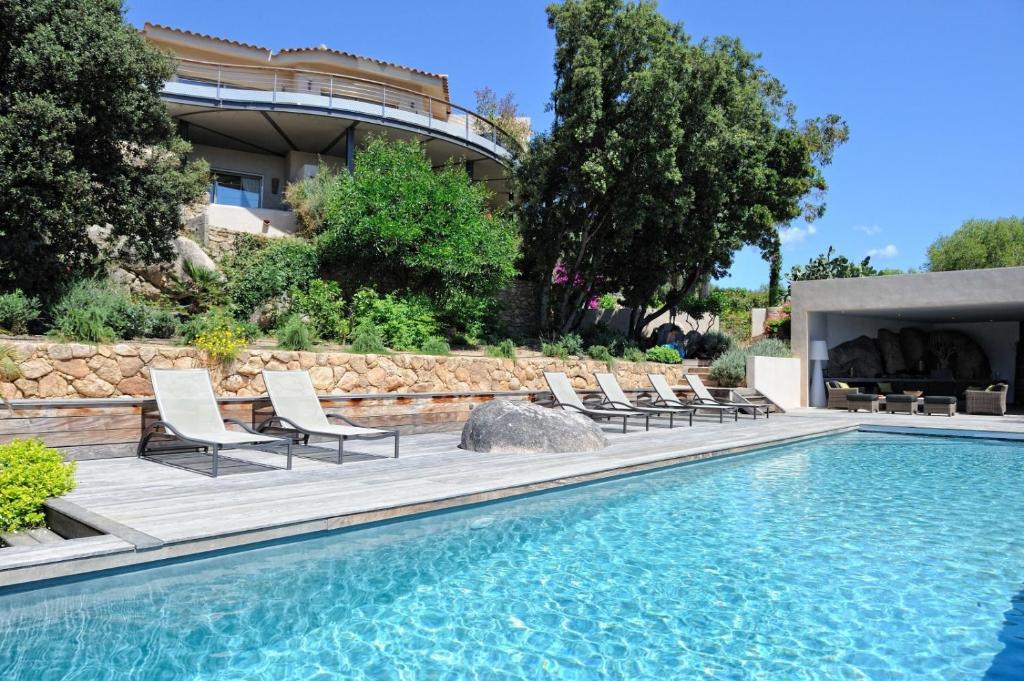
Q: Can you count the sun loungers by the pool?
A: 6